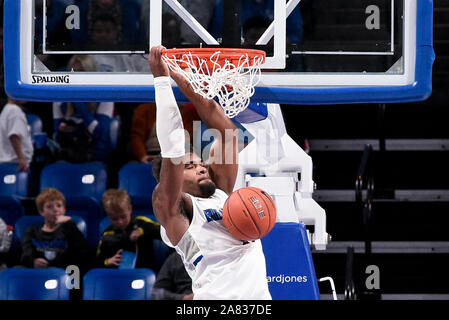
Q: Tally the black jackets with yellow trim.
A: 1